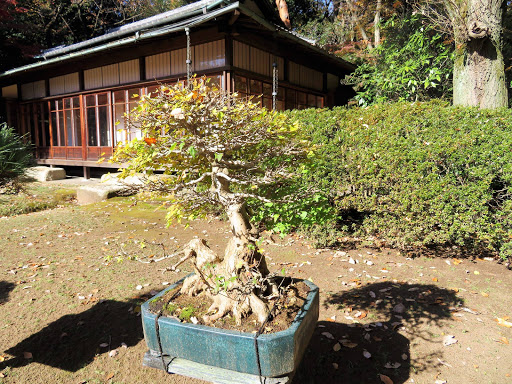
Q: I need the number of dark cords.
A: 2